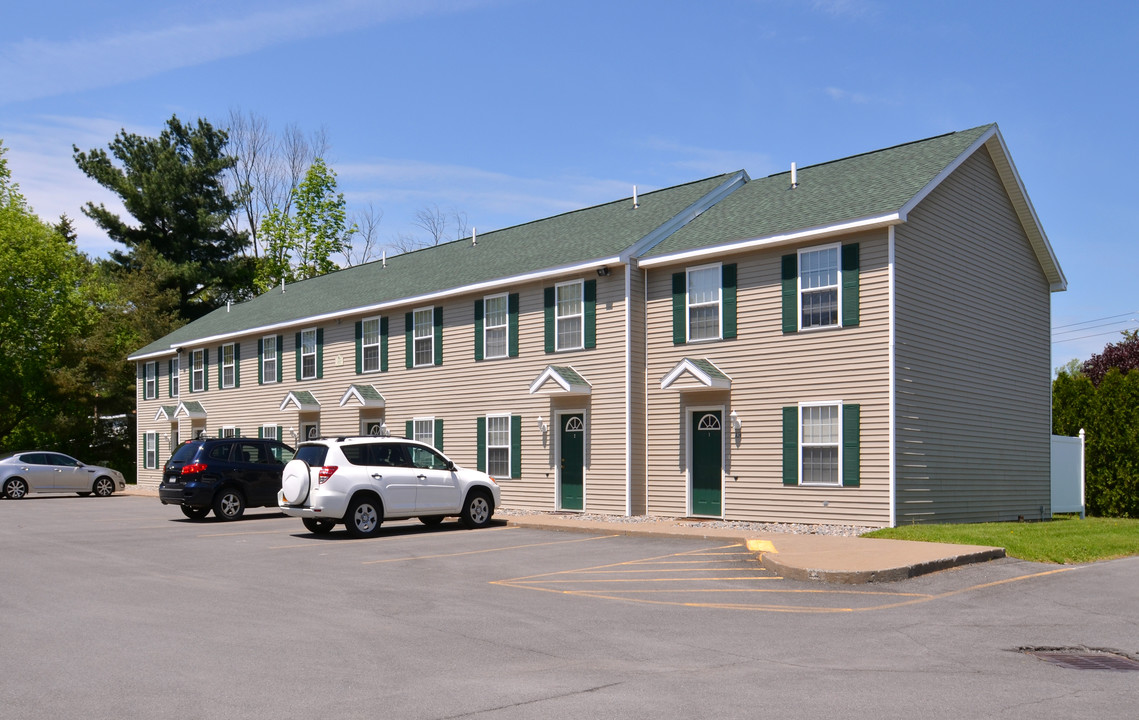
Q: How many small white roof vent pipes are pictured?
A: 6